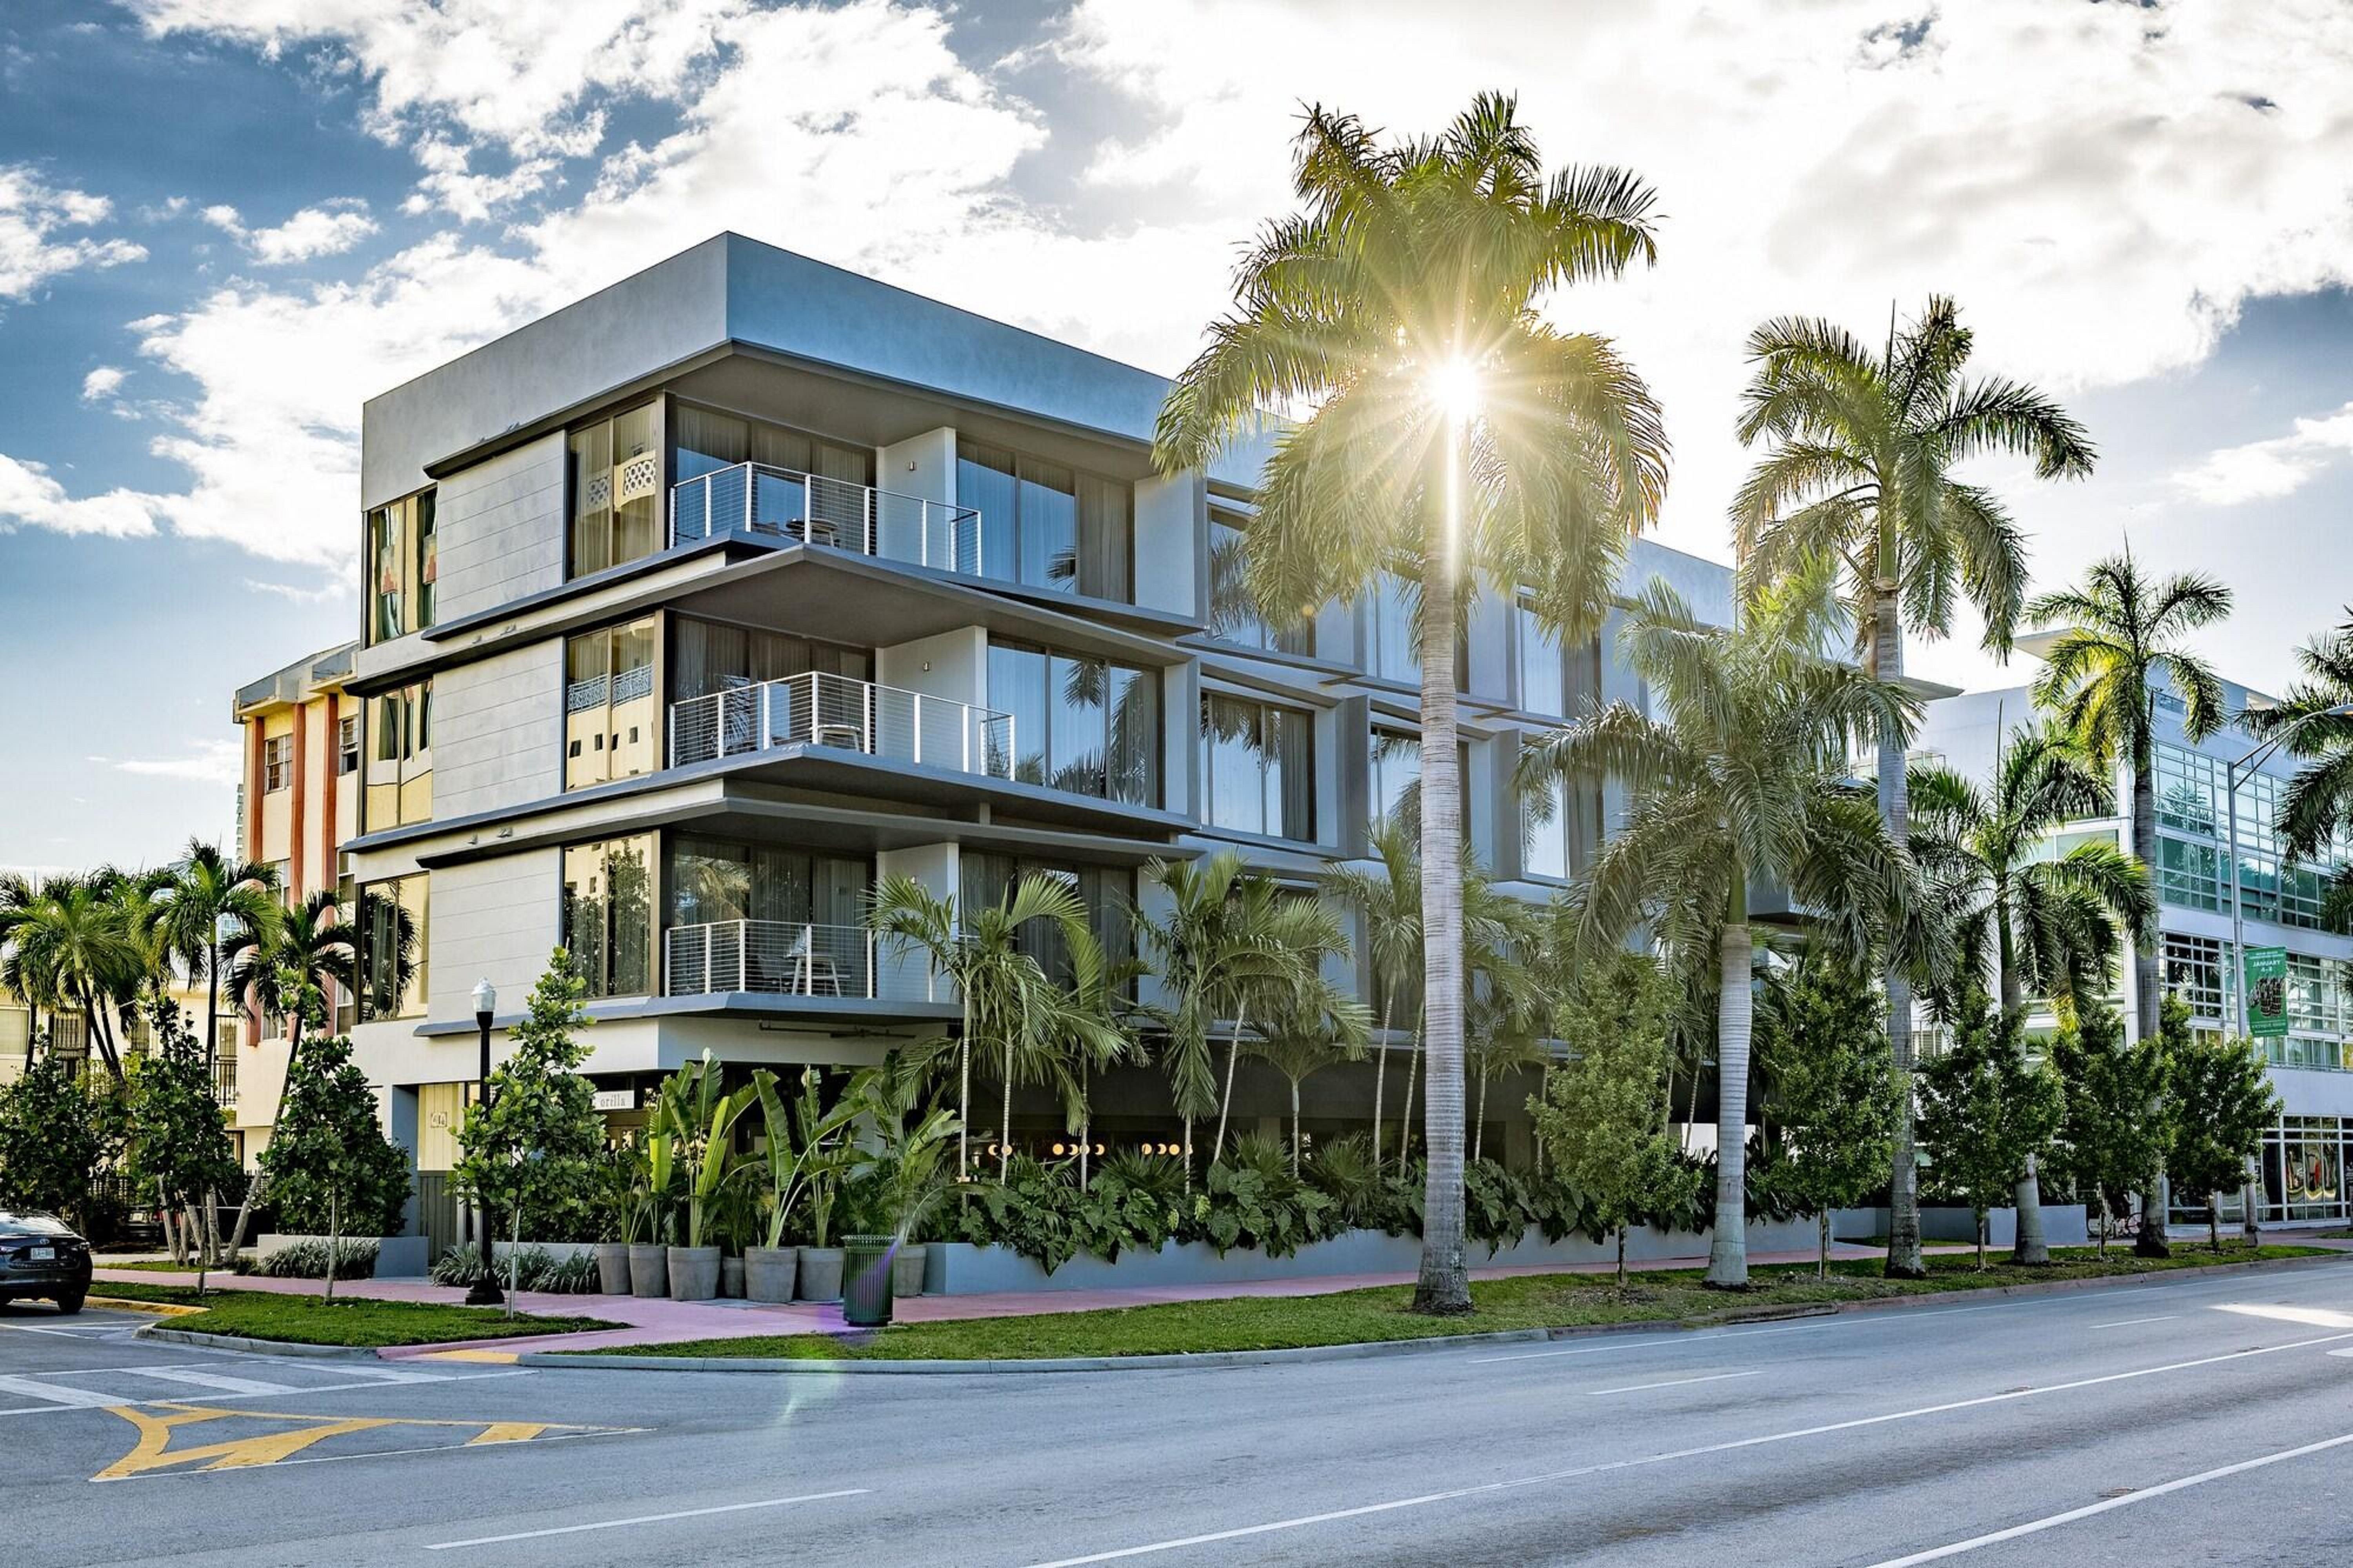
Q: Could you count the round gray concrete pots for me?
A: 7